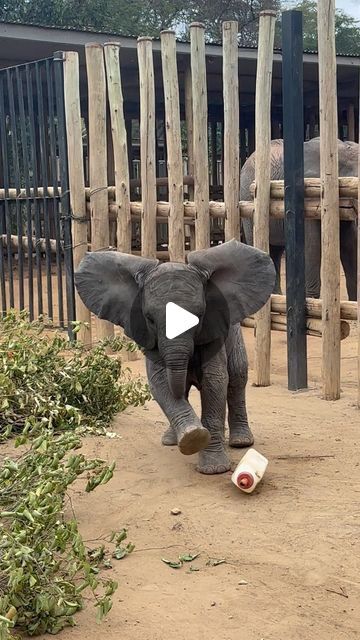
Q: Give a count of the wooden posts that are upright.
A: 9